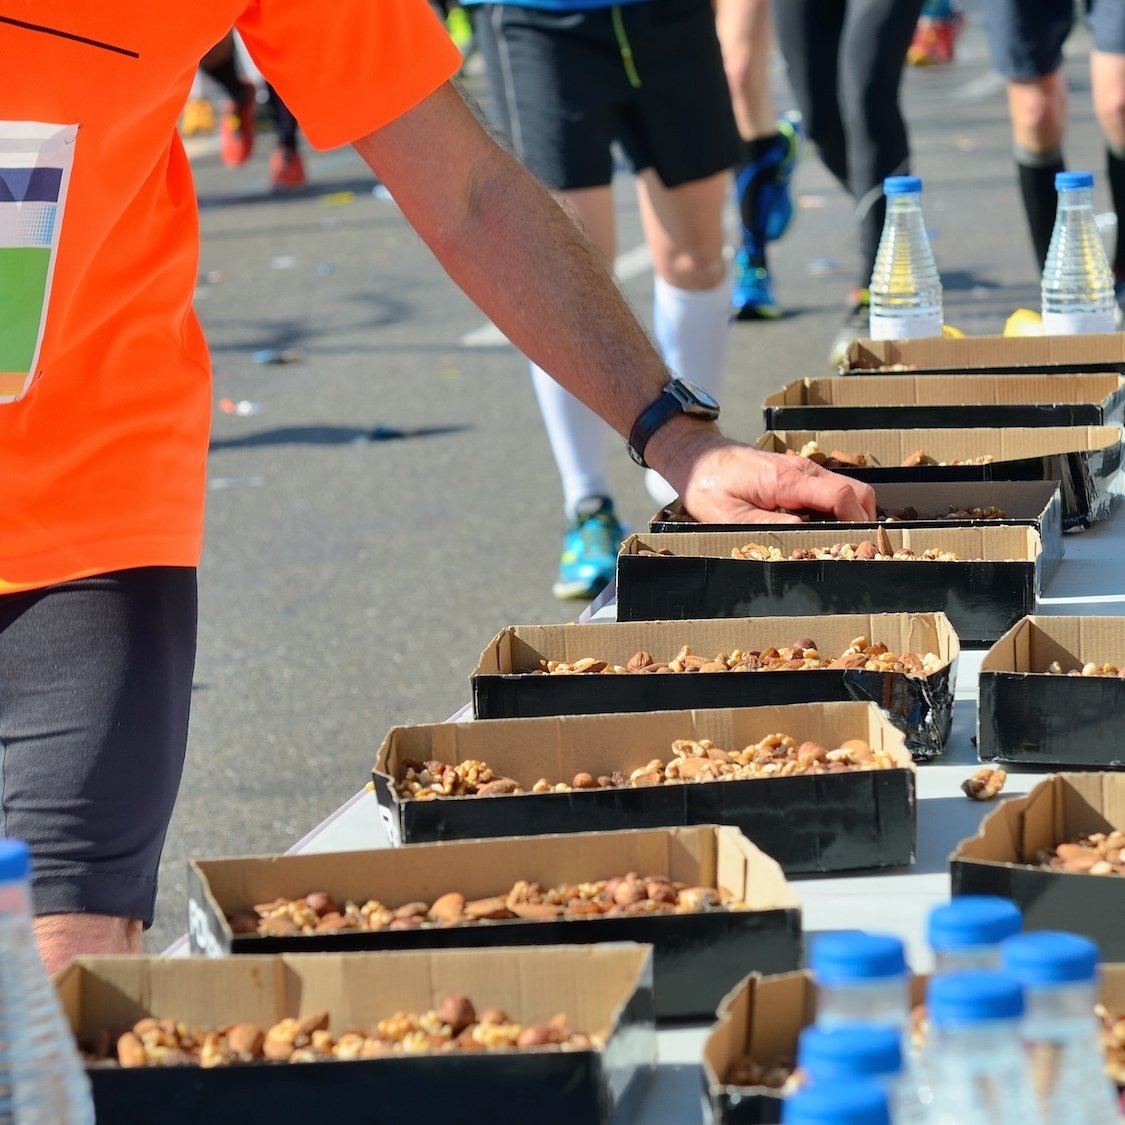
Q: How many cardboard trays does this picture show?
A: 12